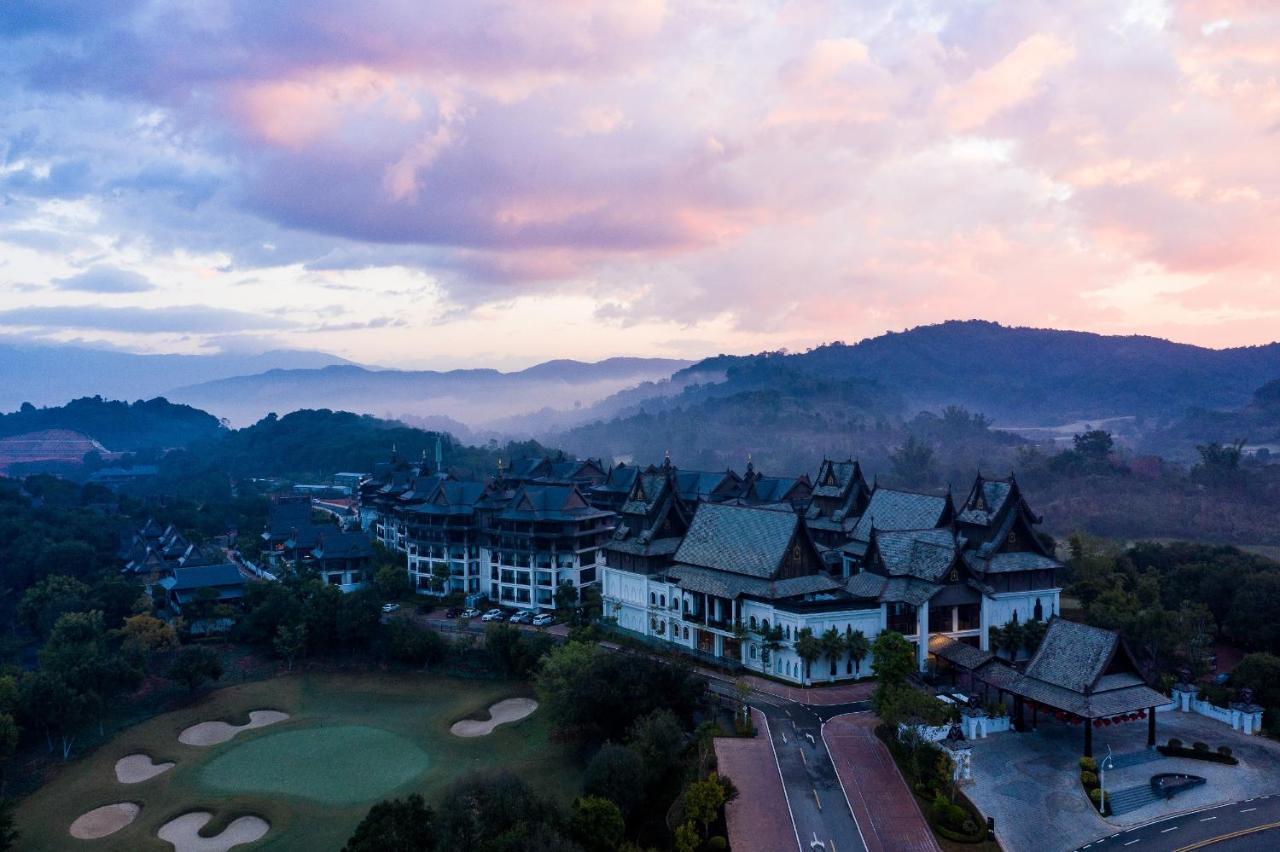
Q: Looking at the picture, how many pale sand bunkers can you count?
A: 5